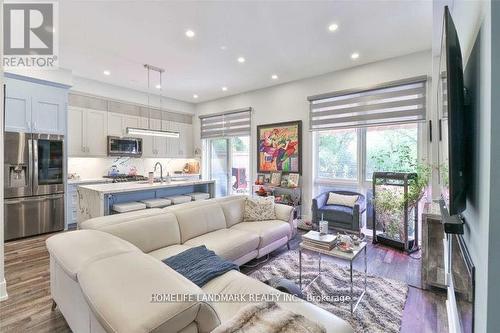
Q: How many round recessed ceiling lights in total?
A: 9